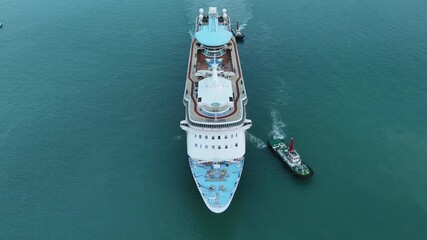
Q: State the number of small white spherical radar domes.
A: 4